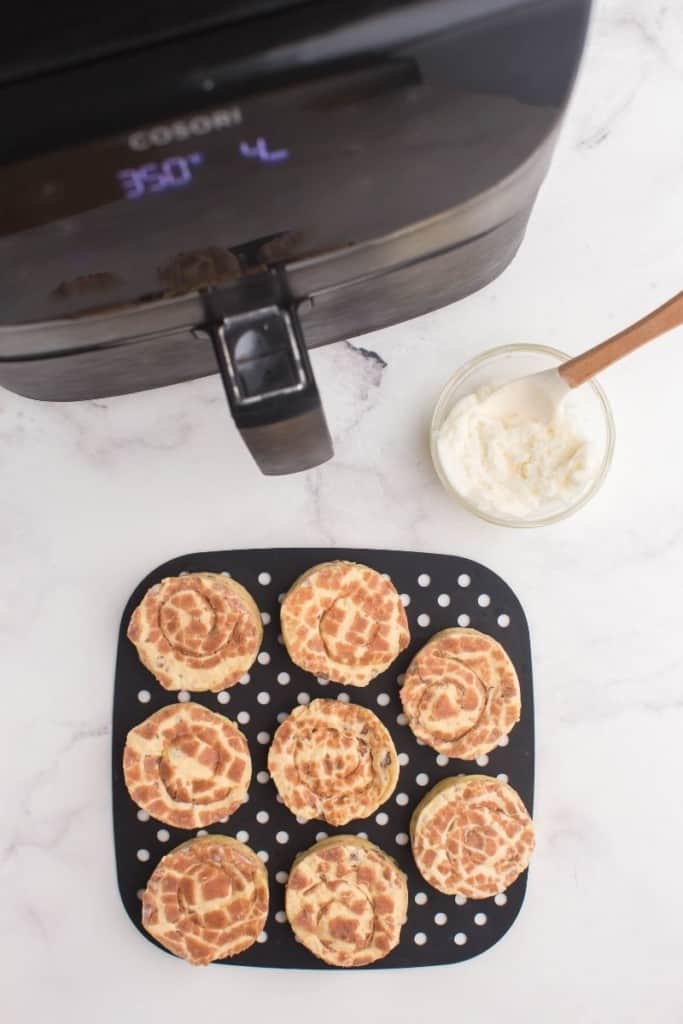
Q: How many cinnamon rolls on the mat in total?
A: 8